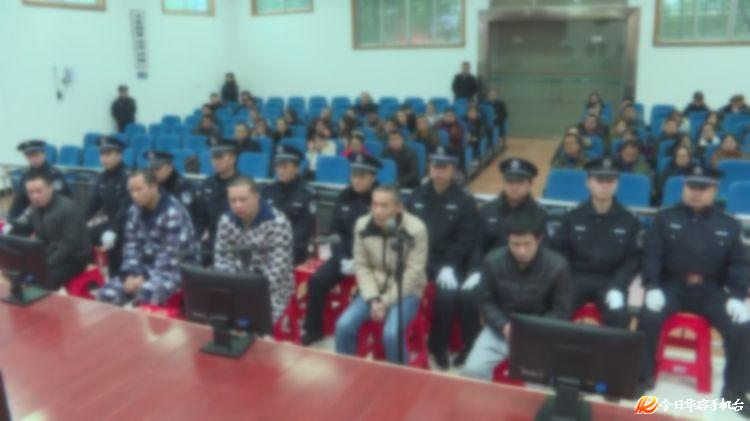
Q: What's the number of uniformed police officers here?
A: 10